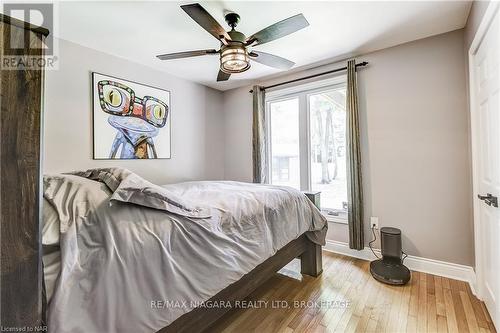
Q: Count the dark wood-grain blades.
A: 5